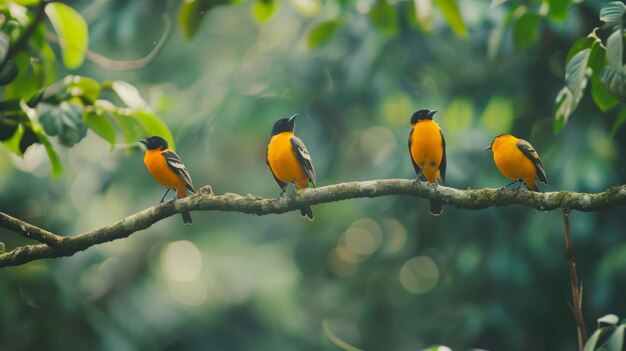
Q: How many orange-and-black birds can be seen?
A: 4